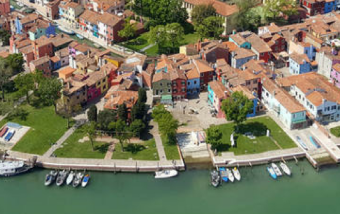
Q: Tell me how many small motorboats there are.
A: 13